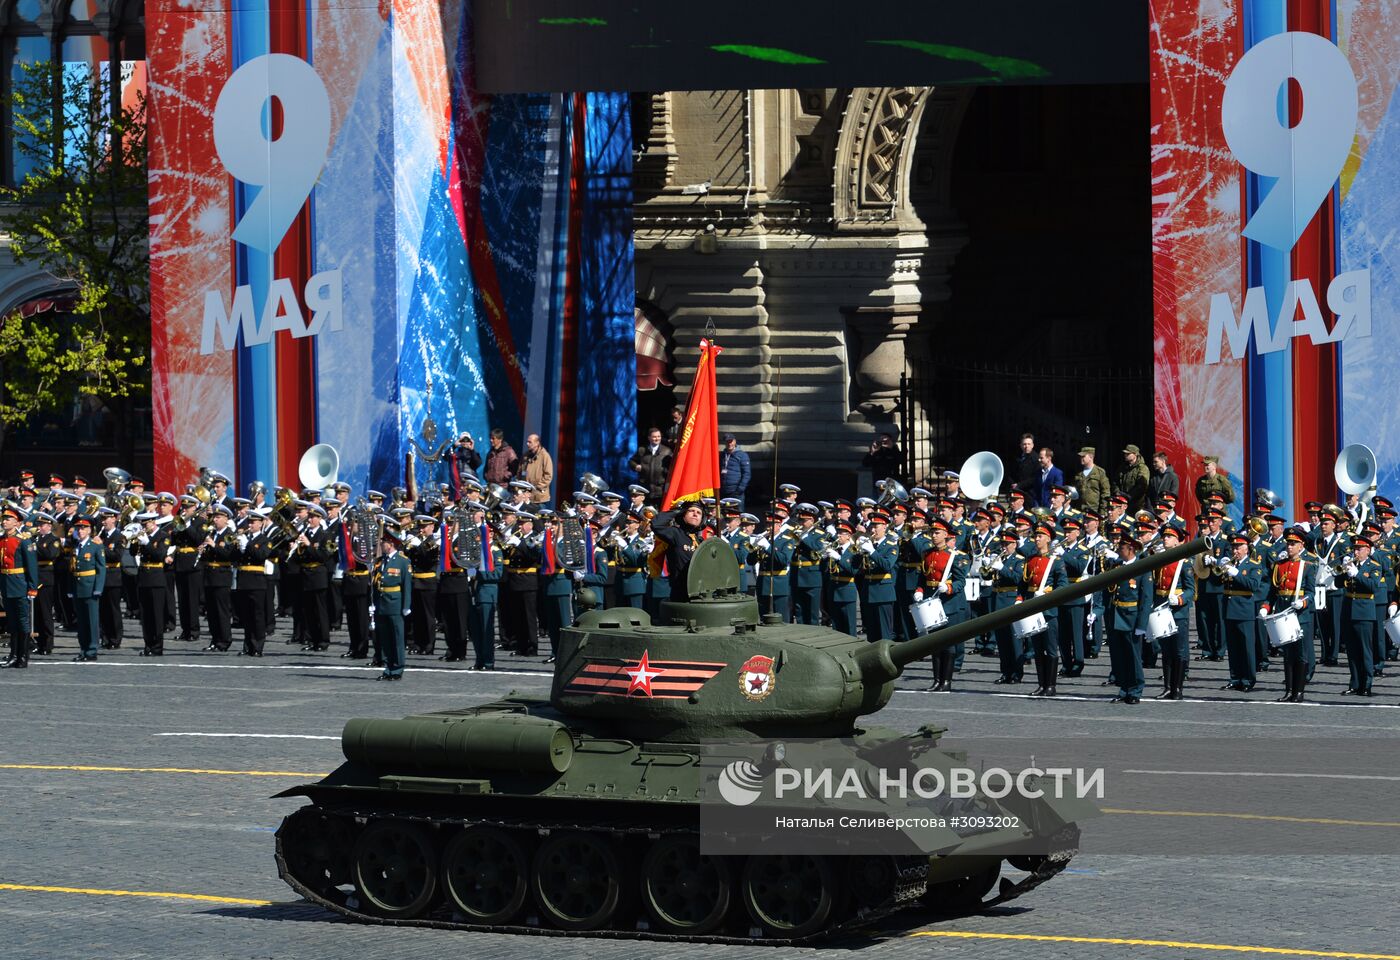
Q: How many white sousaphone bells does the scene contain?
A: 3